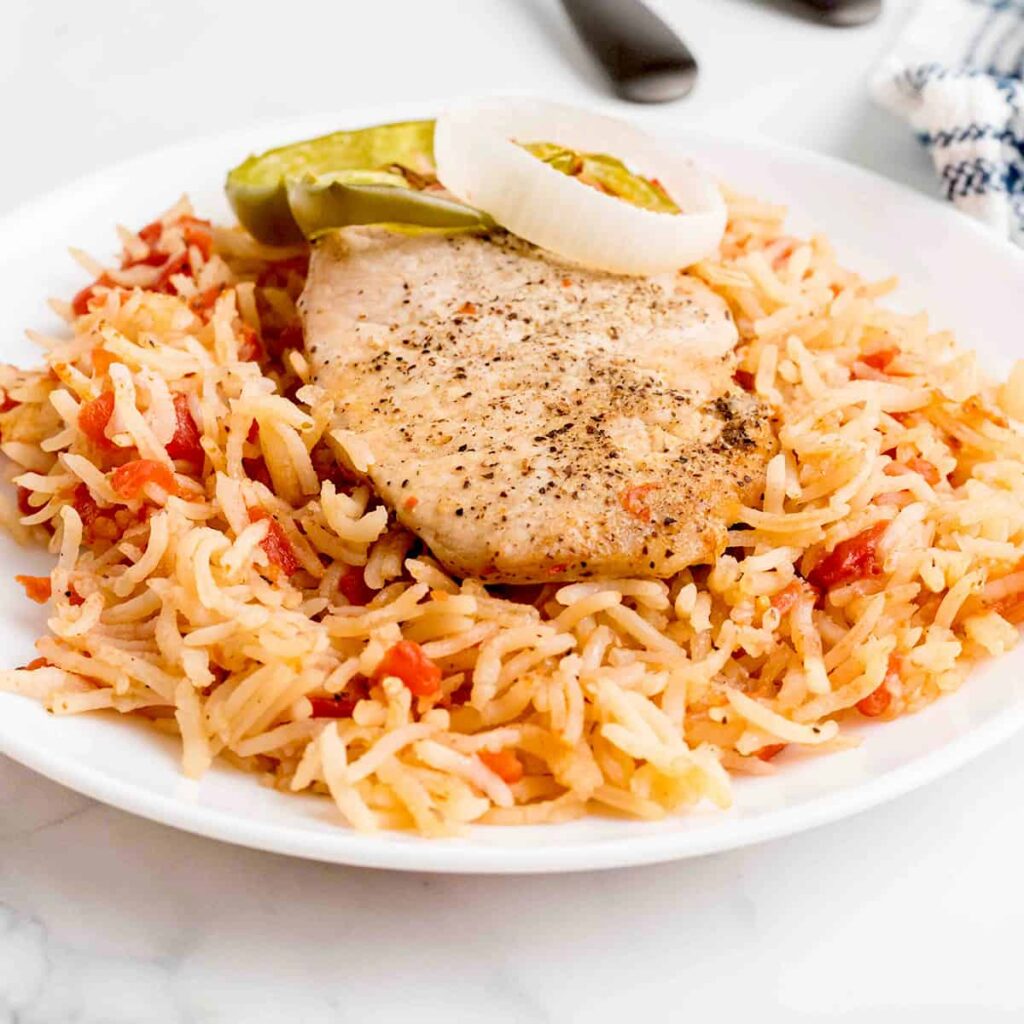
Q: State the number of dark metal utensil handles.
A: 2